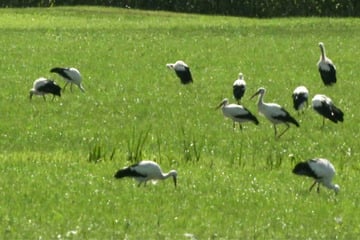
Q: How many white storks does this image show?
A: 11